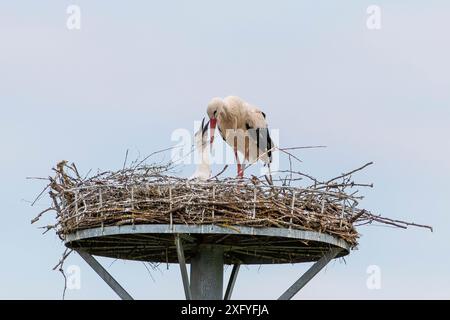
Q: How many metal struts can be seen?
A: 4